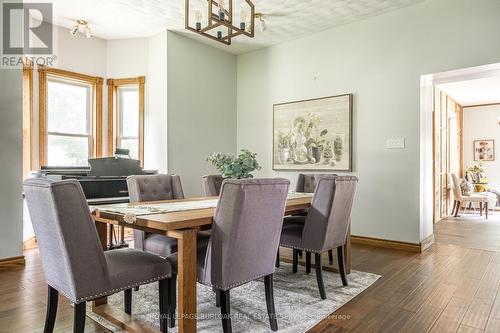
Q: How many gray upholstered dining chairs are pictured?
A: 6